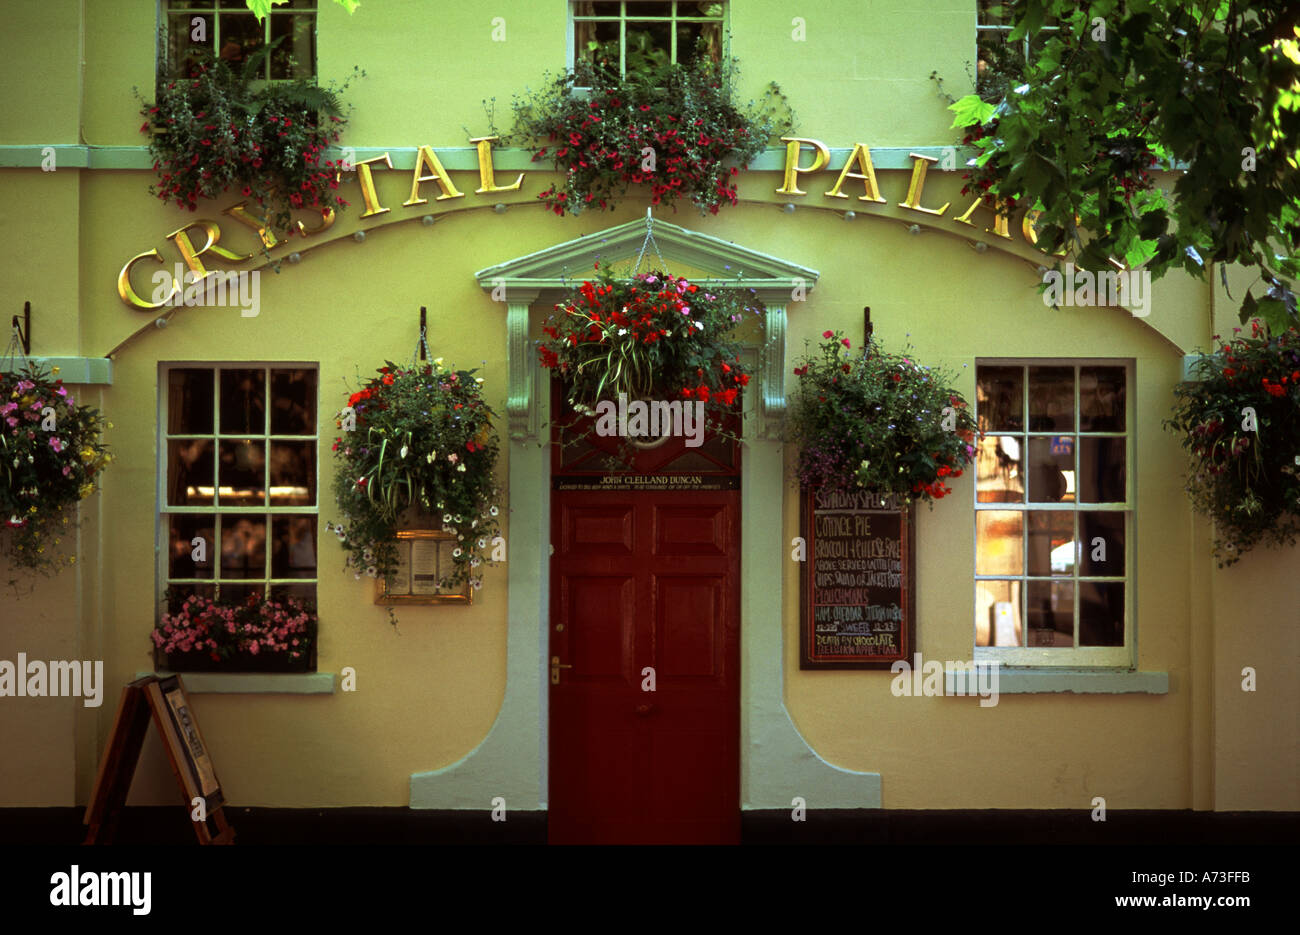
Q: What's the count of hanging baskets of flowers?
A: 5